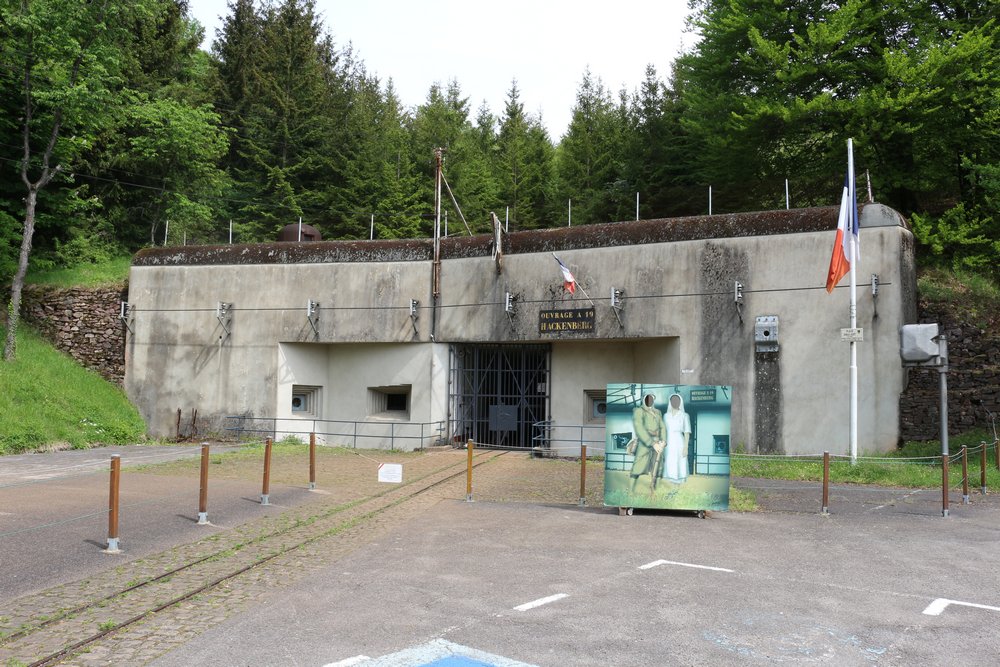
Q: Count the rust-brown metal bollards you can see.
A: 11